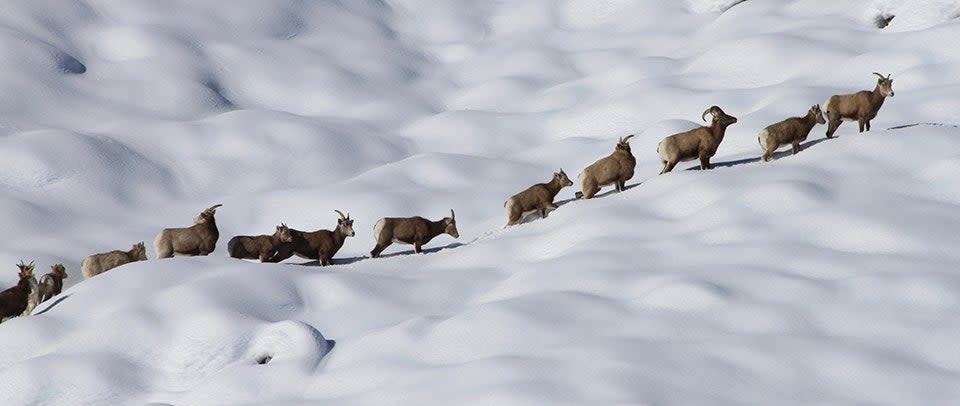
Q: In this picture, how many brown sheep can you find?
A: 12